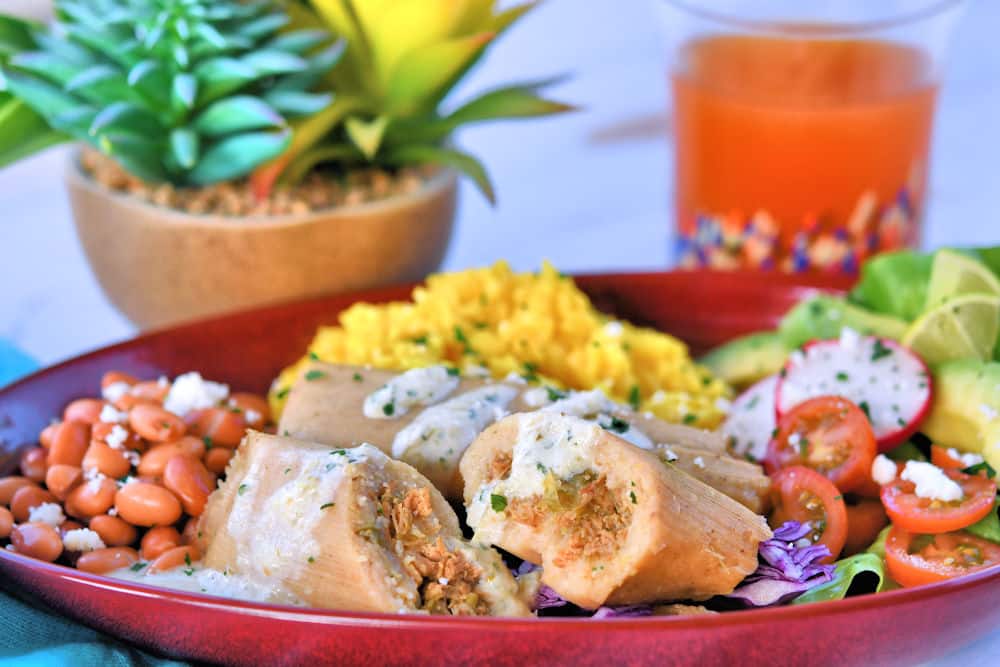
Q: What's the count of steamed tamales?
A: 2